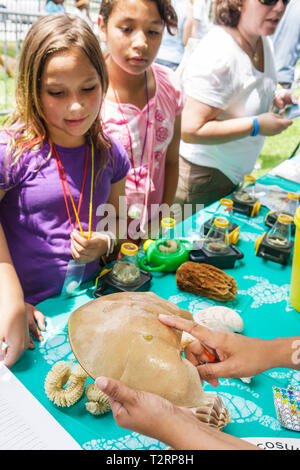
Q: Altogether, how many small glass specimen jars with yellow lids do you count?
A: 7